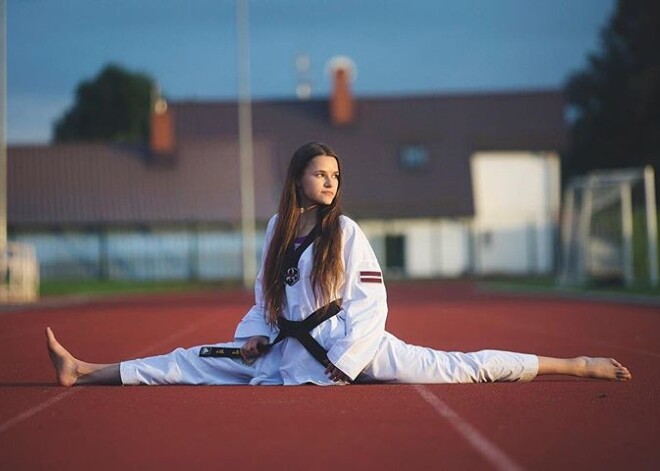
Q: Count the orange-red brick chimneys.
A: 2